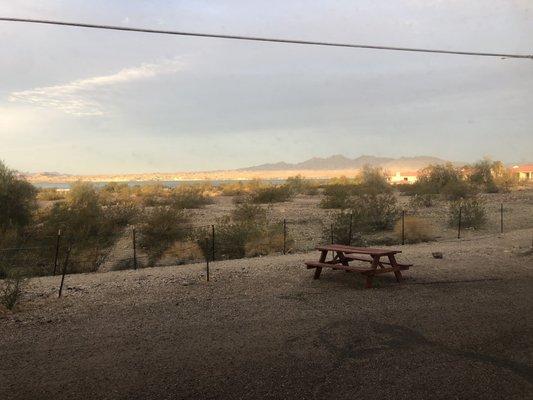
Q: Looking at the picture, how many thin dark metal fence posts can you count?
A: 11